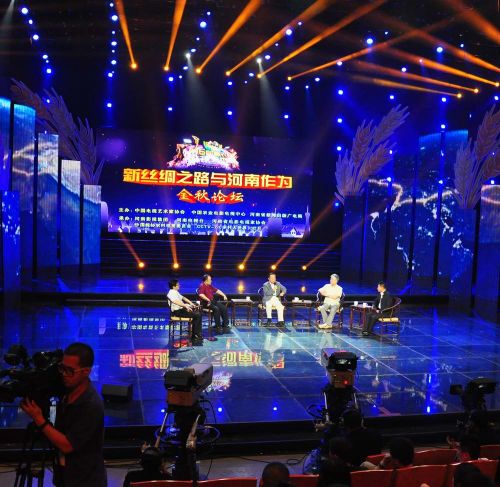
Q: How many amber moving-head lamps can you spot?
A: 15